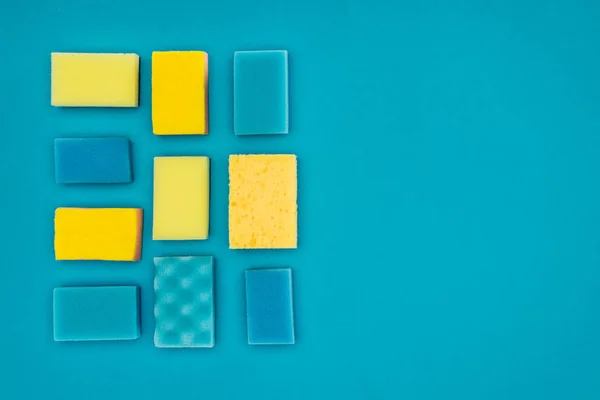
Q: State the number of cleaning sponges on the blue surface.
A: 10